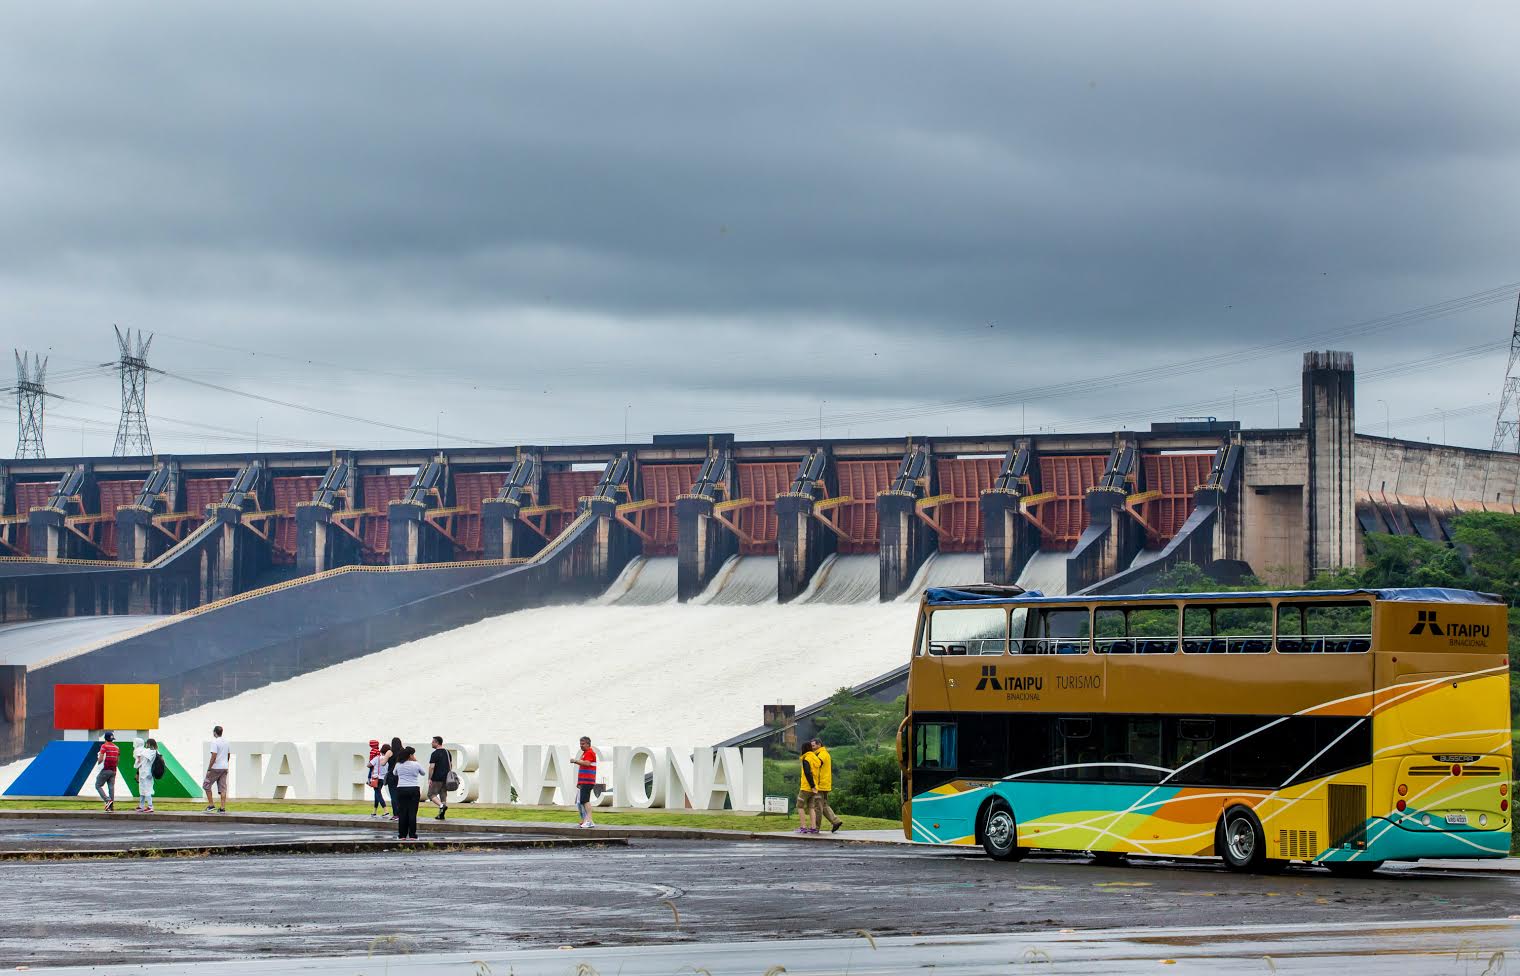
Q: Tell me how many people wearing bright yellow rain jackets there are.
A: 2